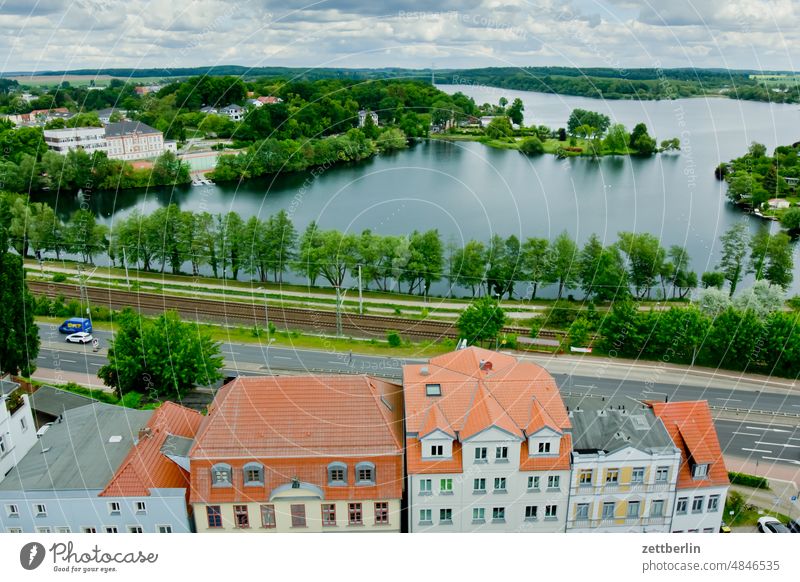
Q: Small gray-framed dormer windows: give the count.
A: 4